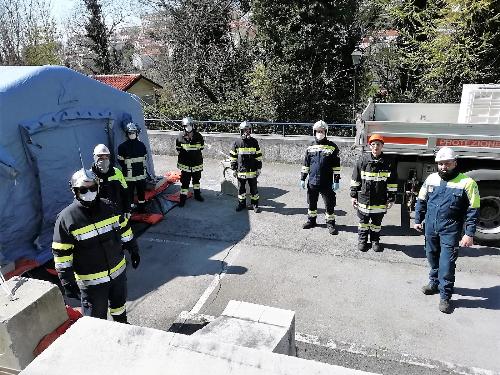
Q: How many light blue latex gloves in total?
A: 2